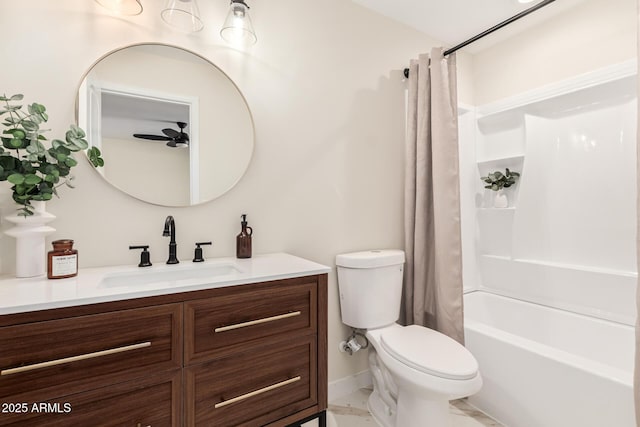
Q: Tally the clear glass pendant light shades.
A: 3